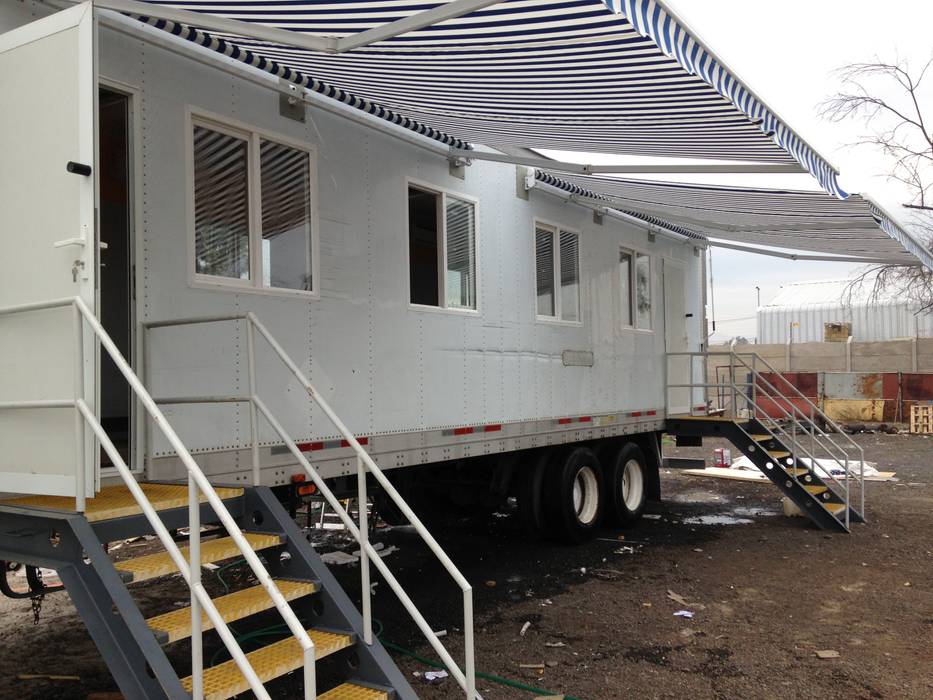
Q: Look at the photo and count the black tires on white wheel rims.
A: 2